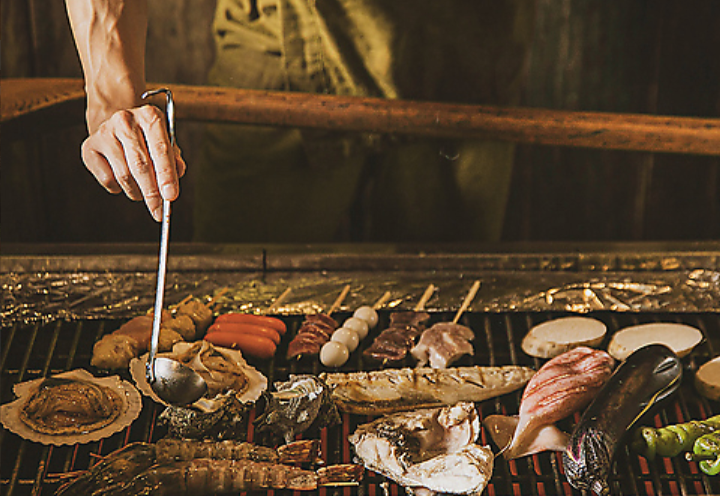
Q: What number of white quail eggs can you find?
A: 4